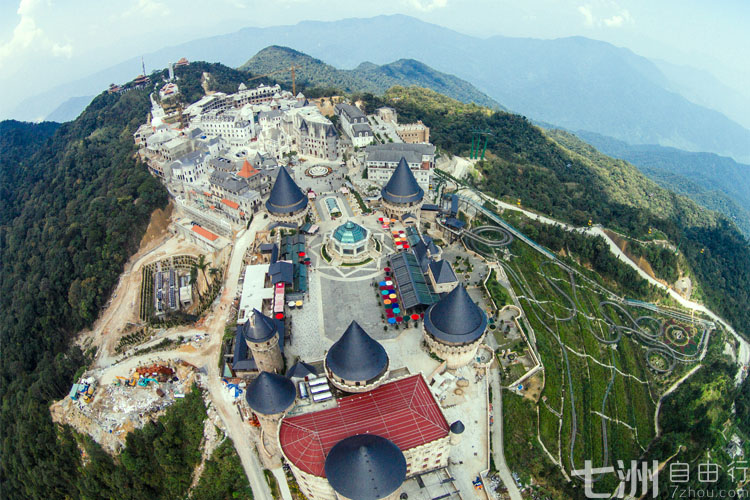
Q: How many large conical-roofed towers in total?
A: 7